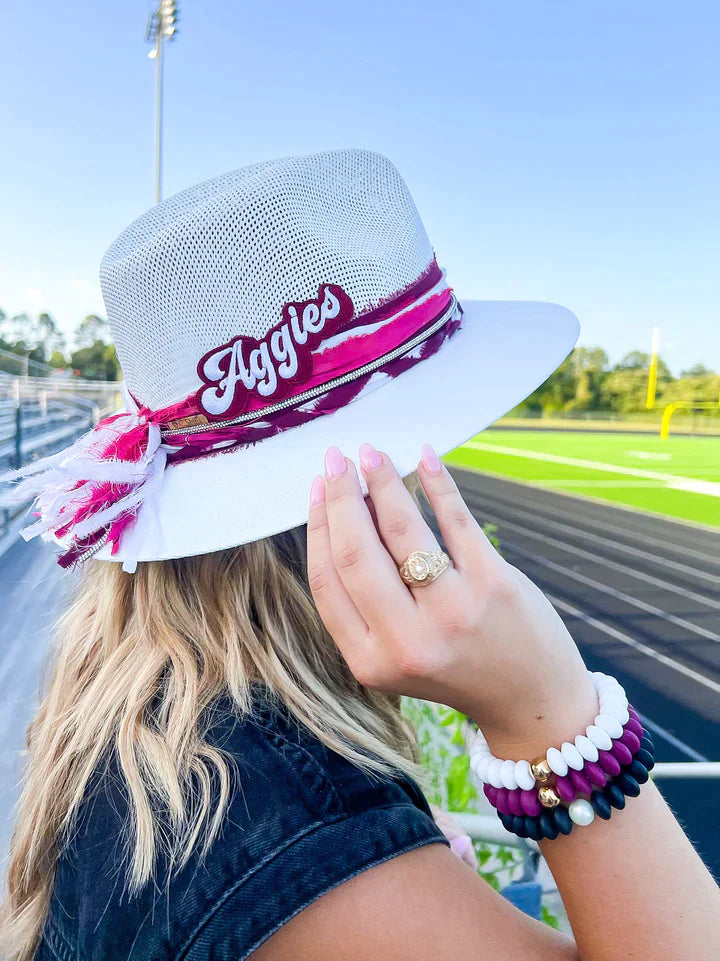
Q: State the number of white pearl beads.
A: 1